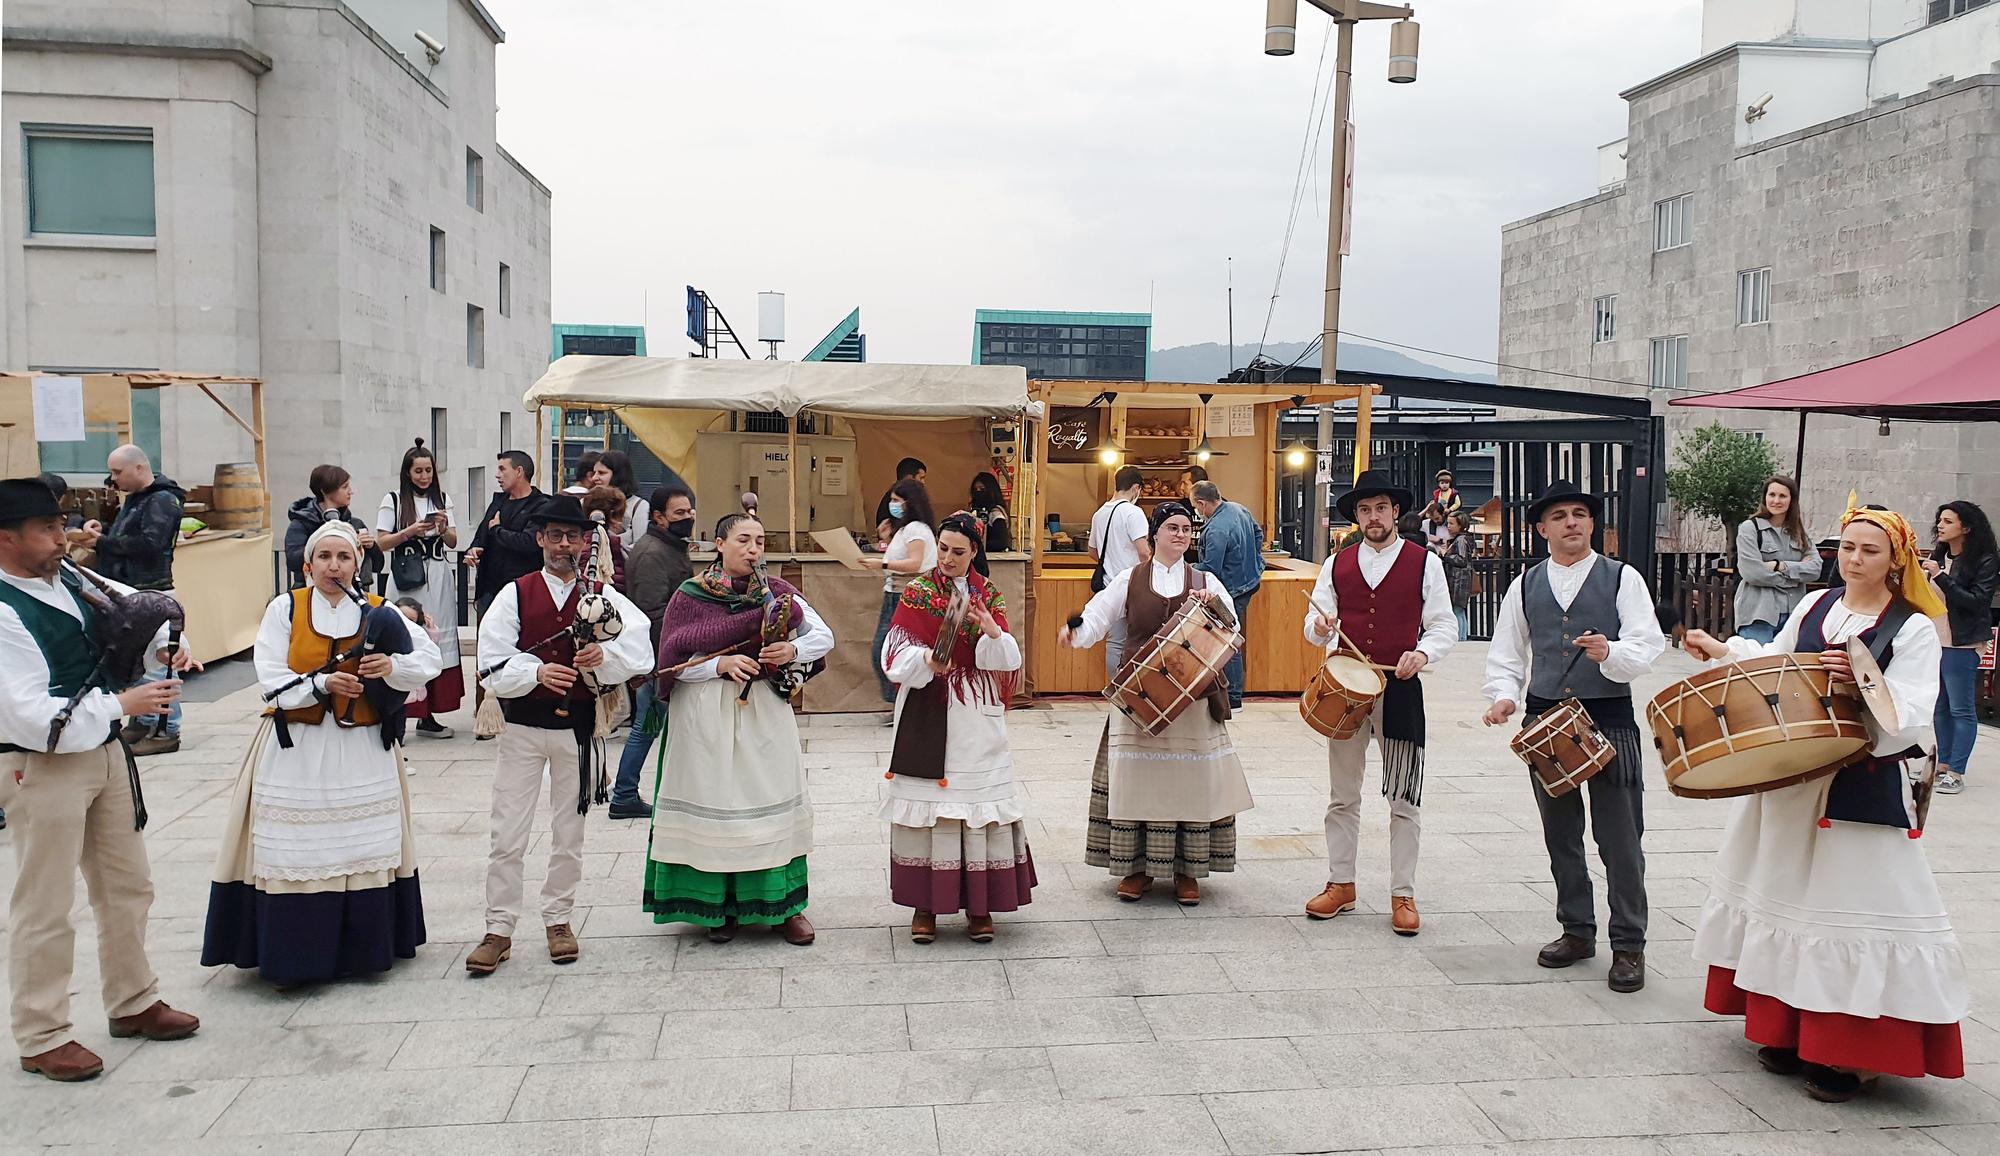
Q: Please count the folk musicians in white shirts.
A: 9